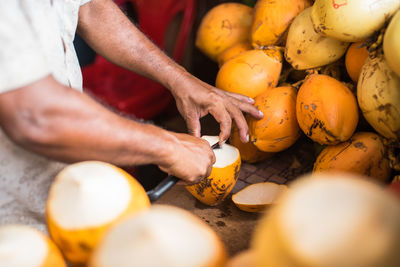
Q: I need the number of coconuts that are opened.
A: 5